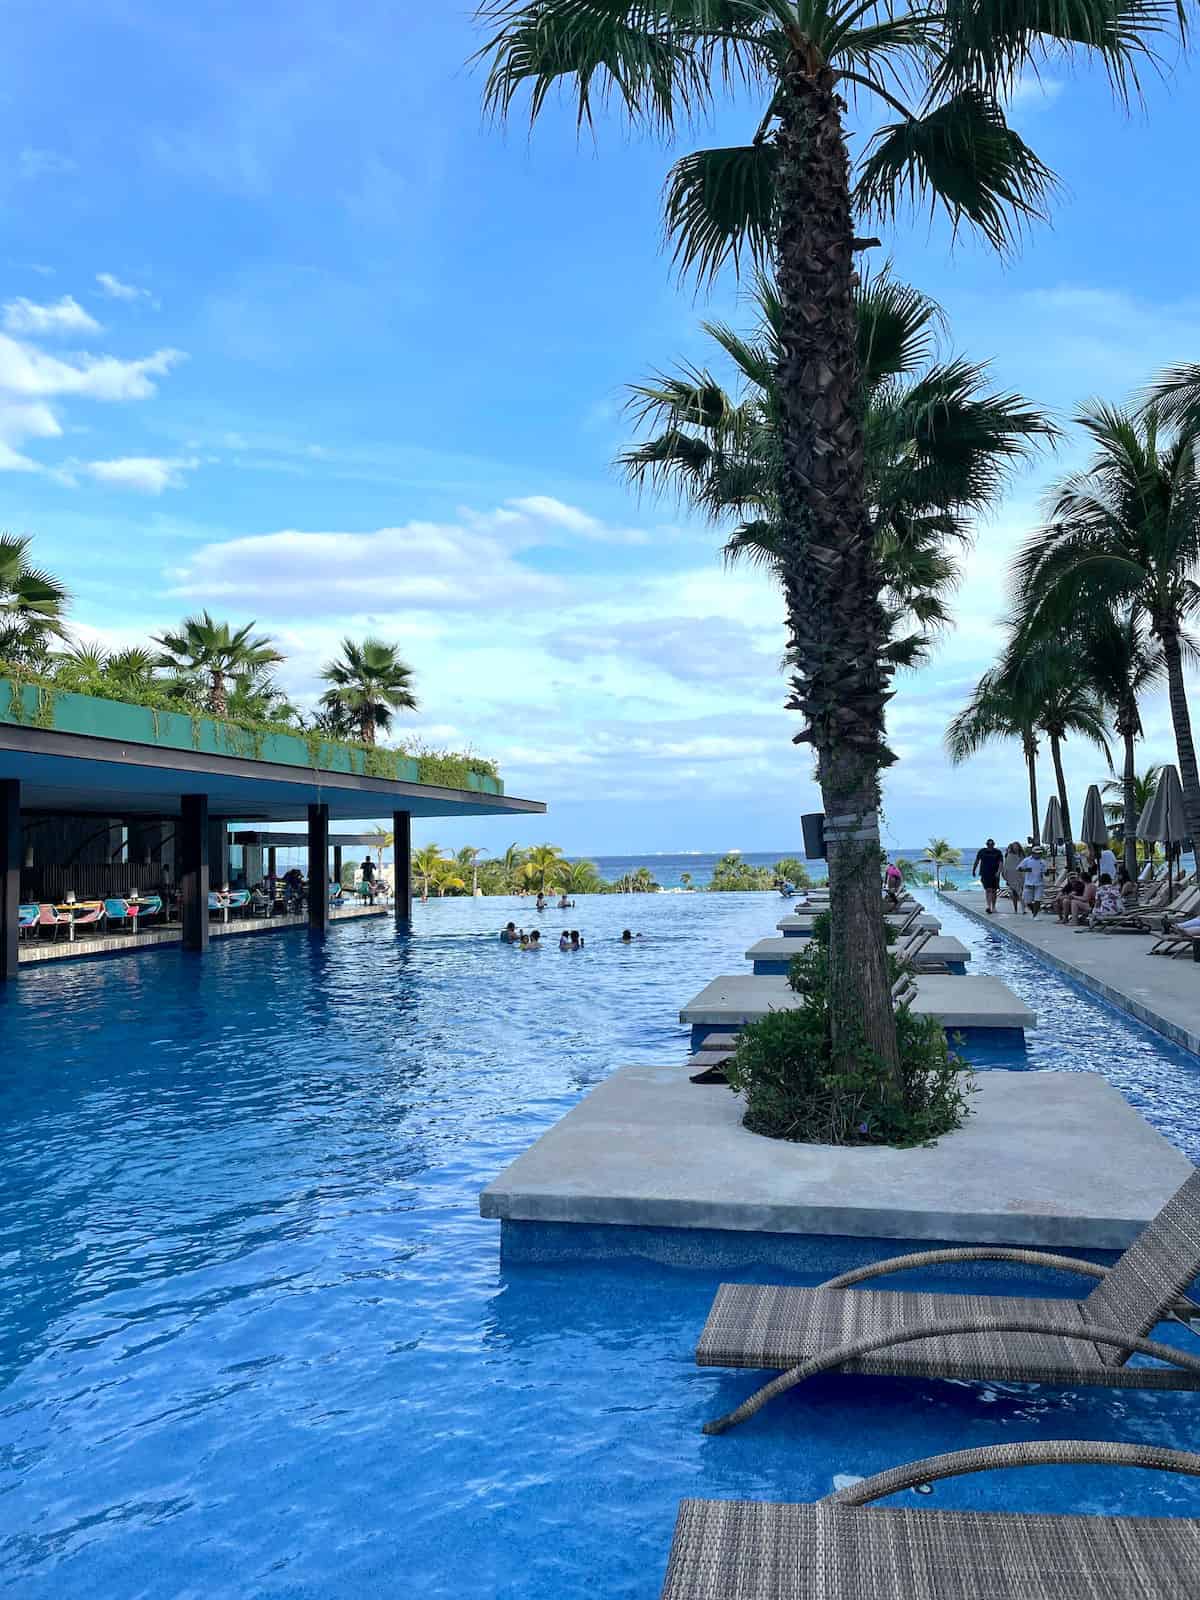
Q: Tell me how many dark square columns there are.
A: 4